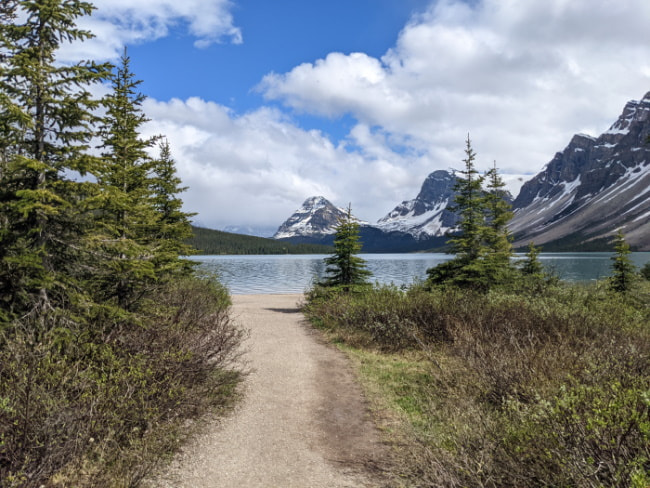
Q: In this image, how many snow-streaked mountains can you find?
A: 3